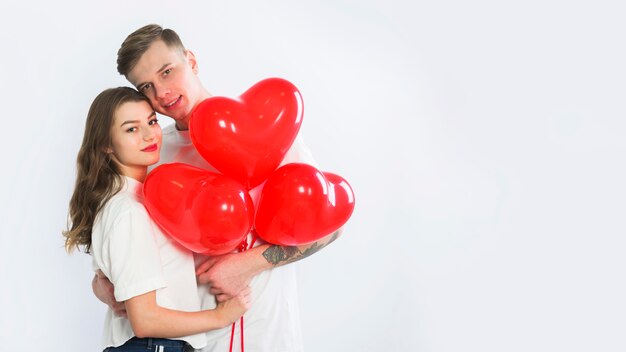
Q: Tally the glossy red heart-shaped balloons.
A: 3